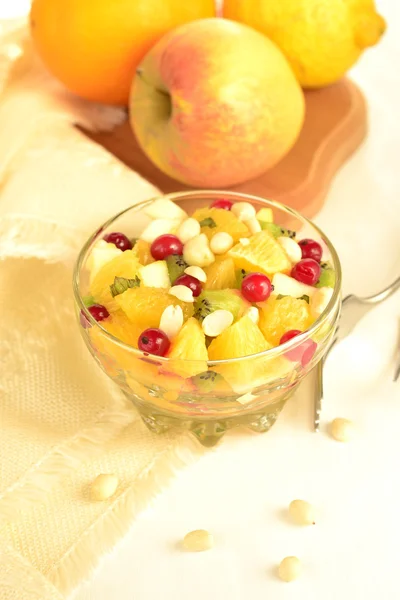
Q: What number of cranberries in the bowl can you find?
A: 10